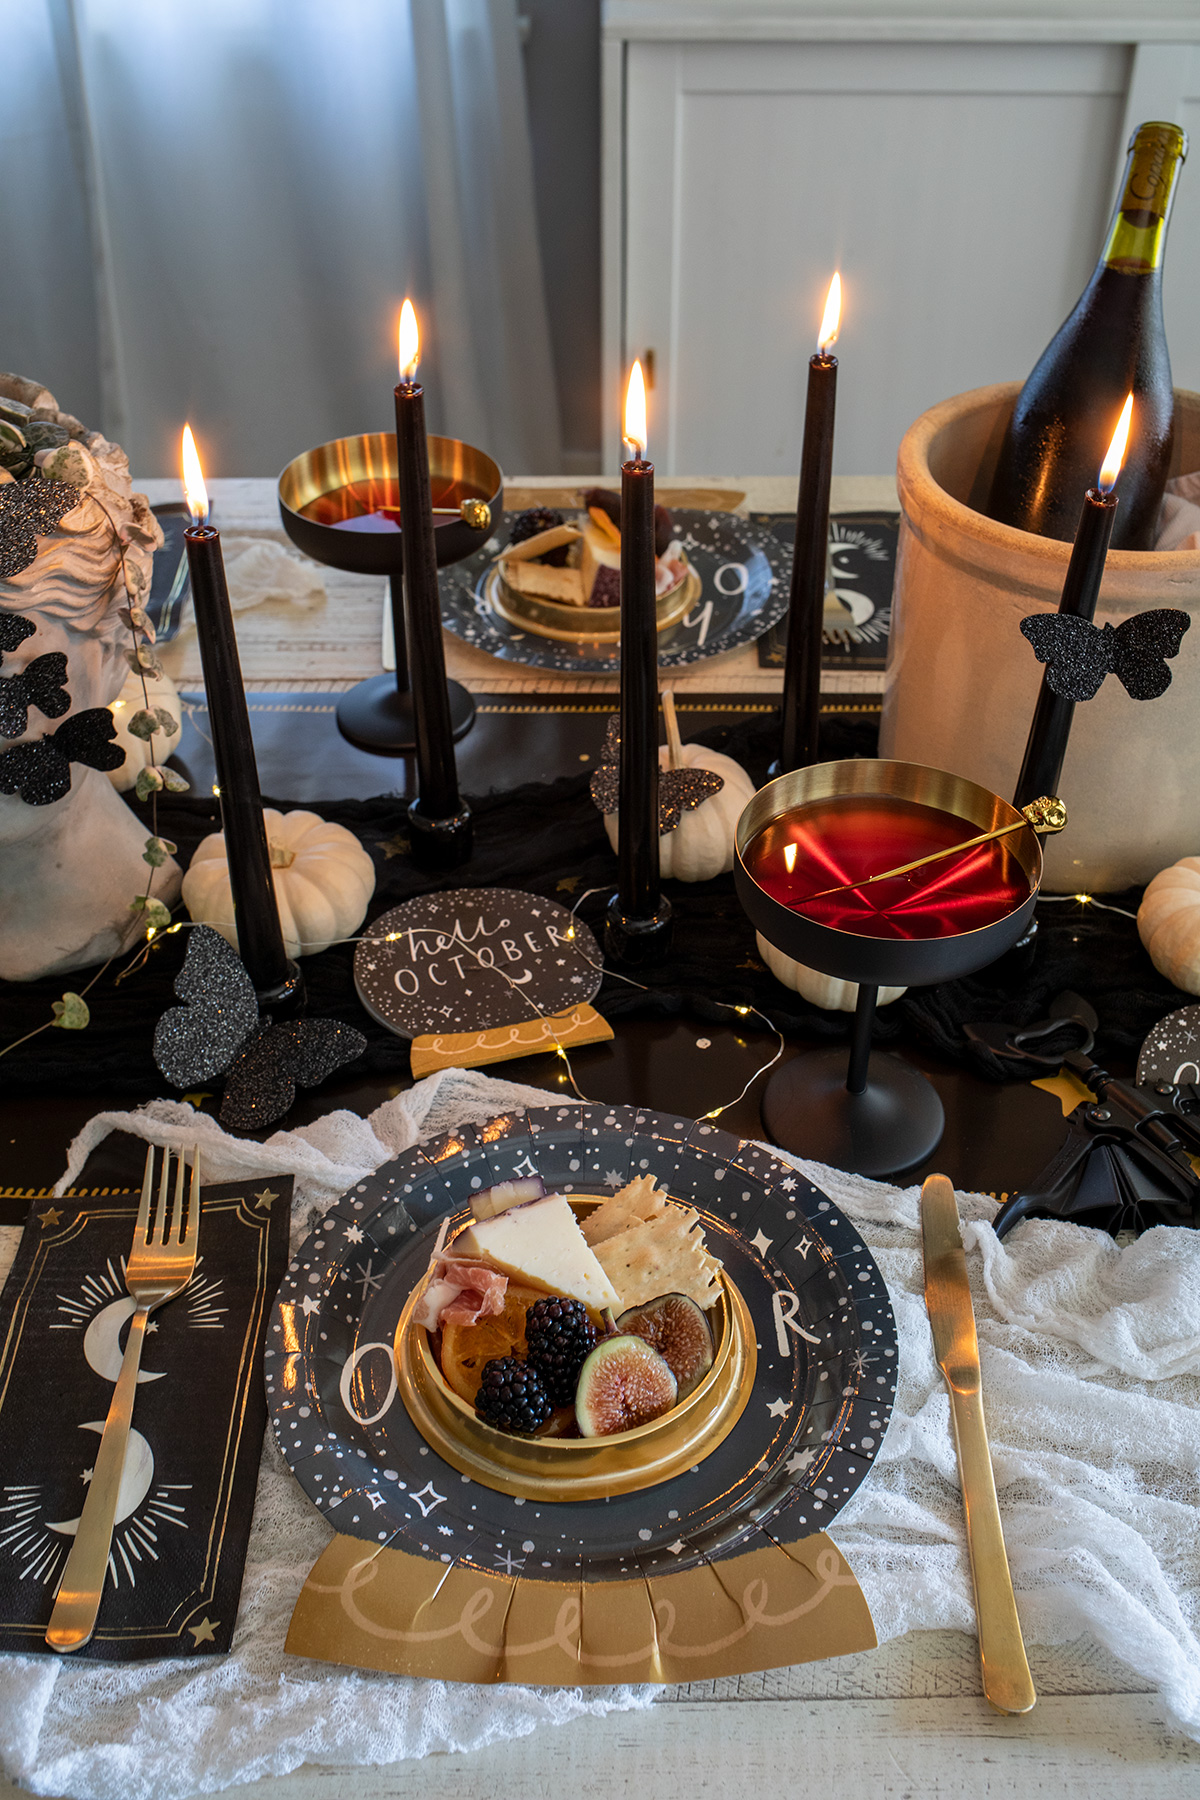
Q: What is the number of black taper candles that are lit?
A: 5